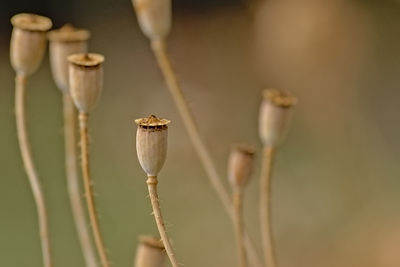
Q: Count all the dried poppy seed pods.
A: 8